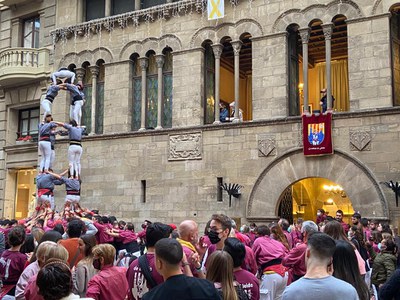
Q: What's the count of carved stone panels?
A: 3